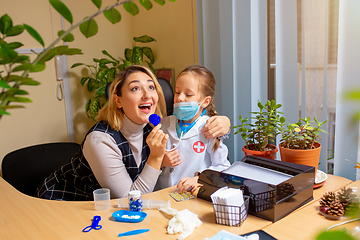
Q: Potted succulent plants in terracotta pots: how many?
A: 2